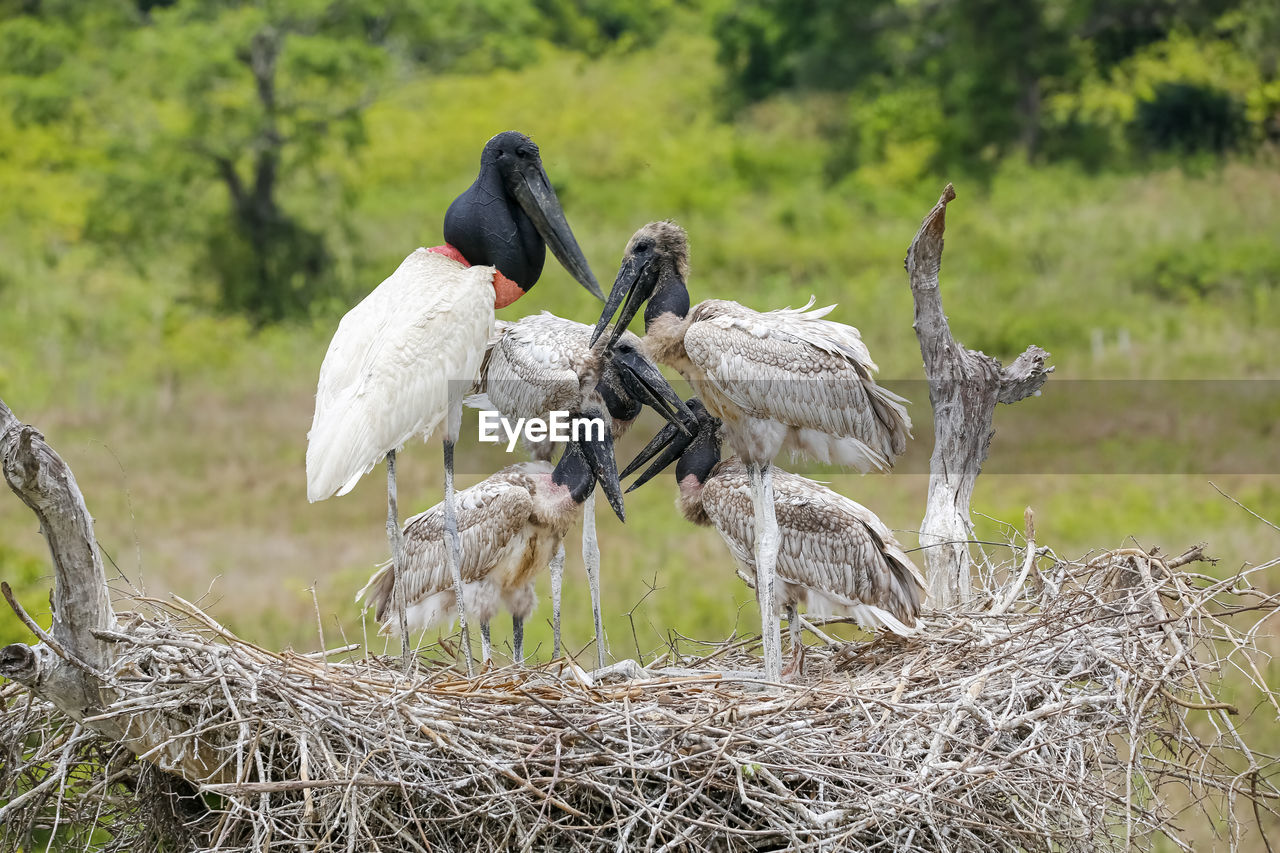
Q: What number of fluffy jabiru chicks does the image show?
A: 4